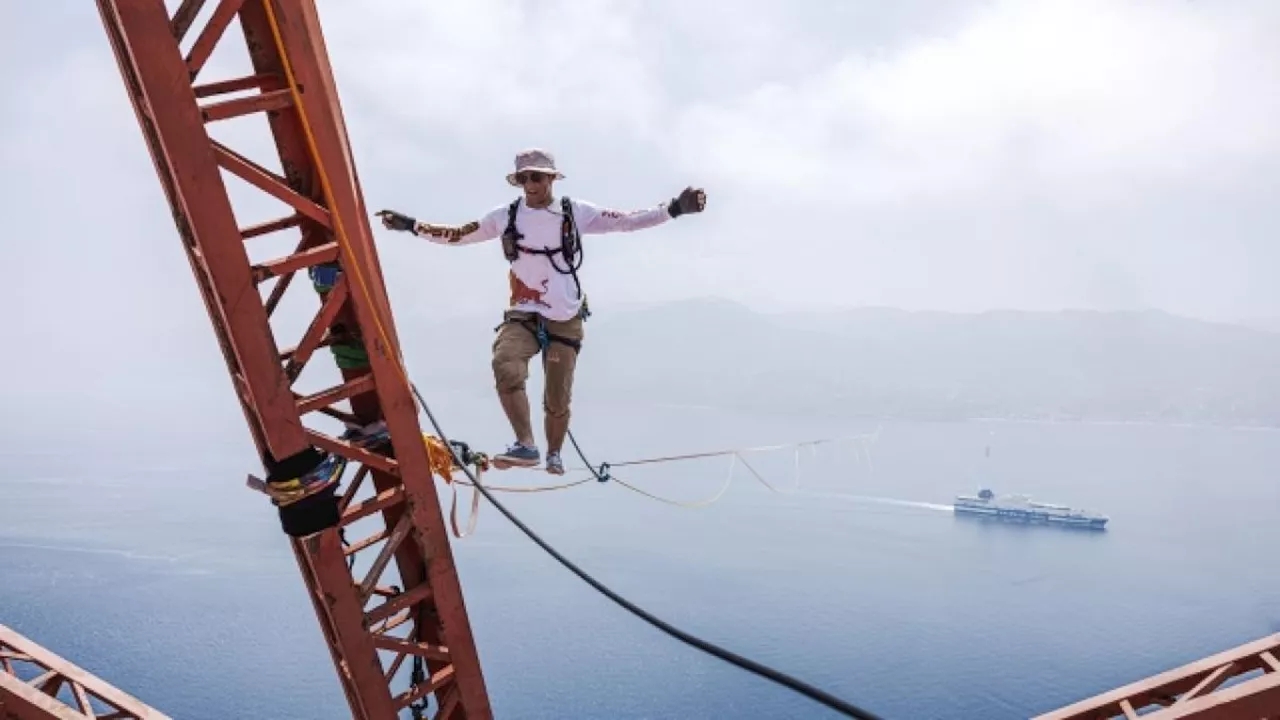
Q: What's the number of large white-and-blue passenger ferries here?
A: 1